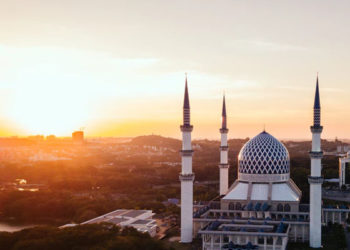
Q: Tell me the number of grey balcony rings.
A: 9